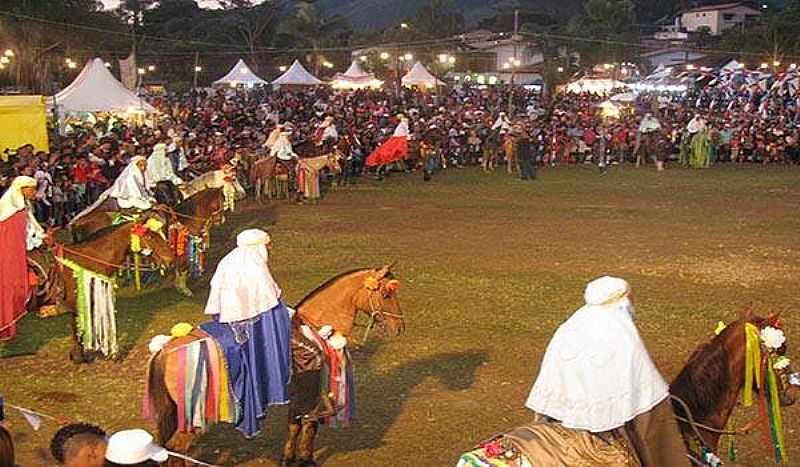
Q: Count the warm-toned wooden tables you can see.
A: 0